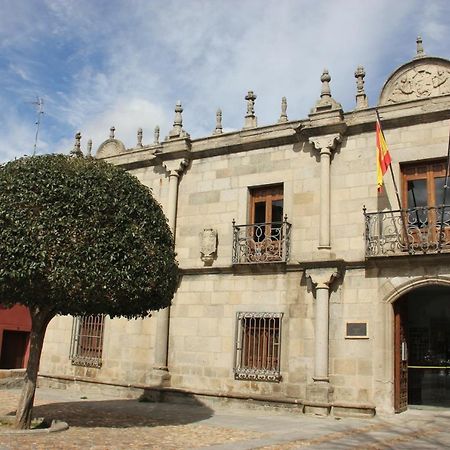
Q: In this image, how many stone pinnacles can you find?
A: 12